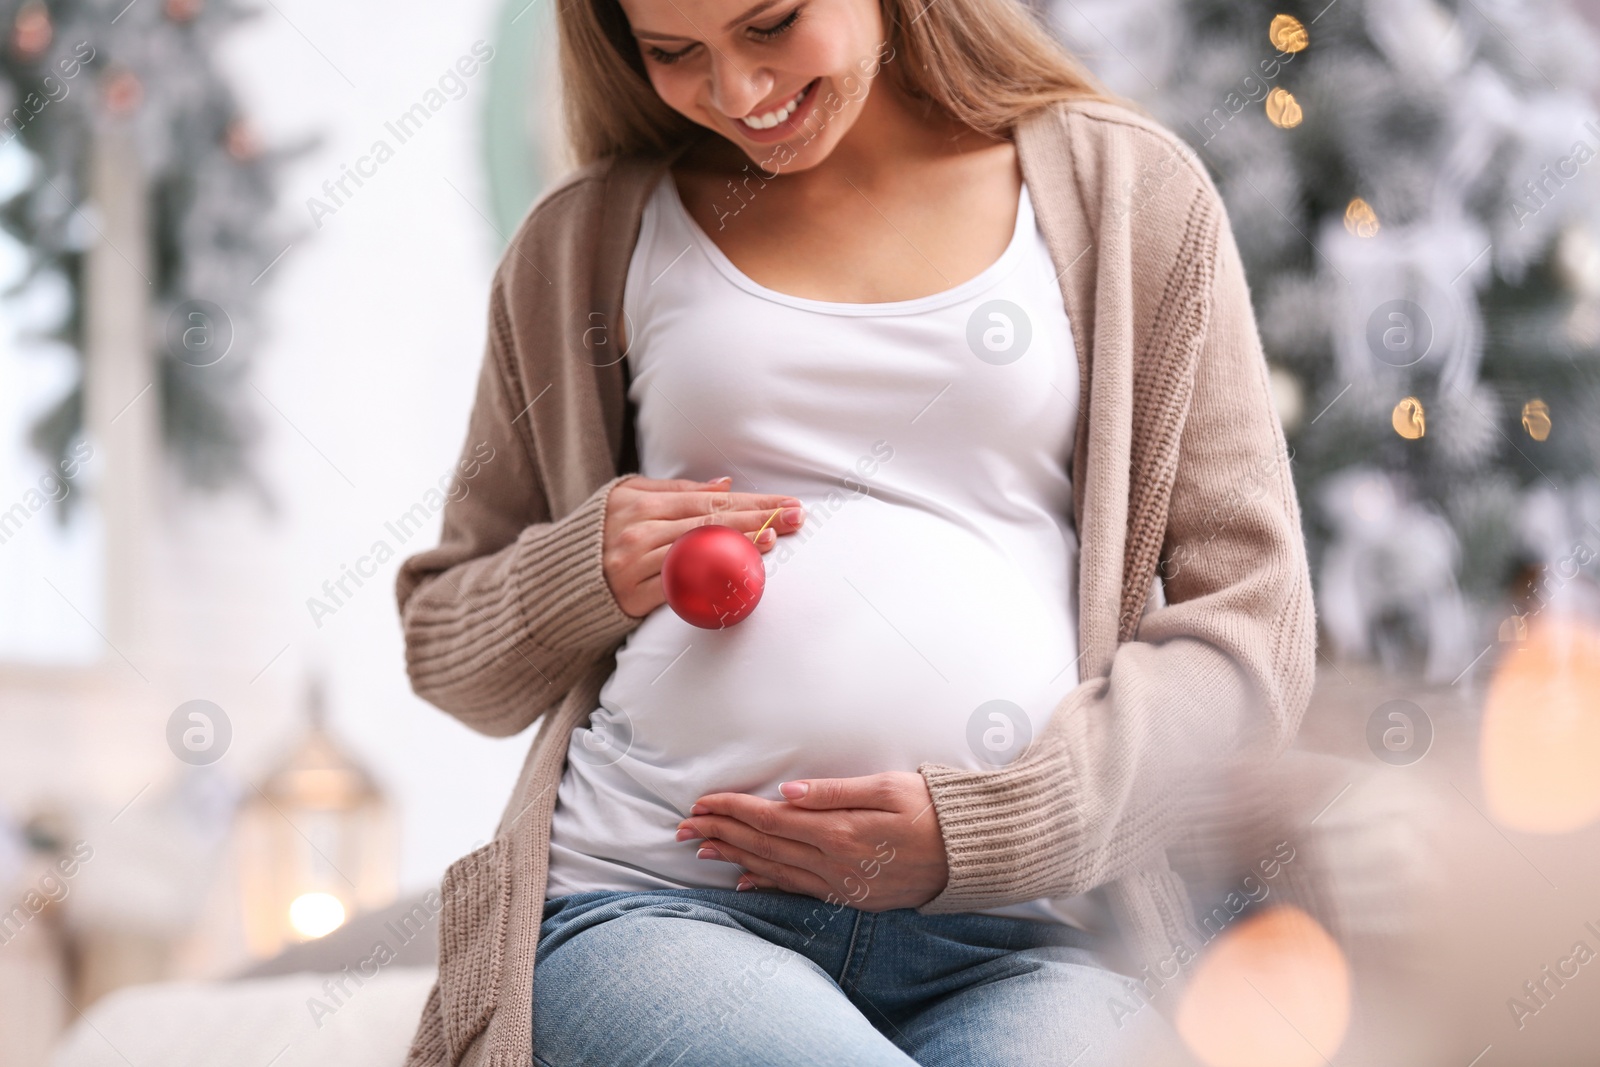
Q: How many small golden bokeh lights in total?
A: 5